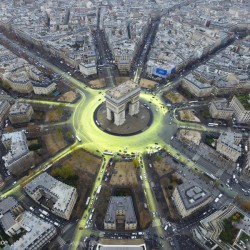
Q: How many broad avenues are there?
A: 12